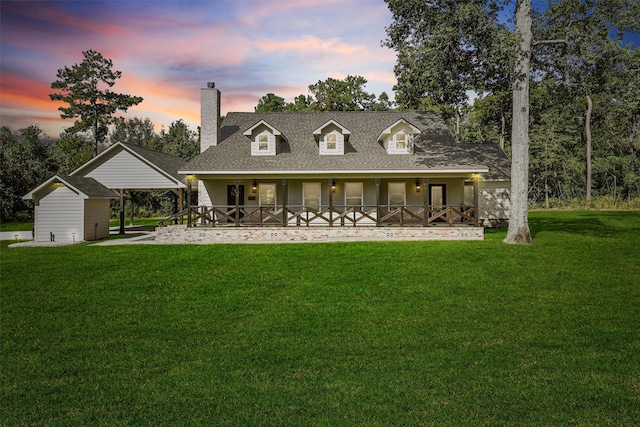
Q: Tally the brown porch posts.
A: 7